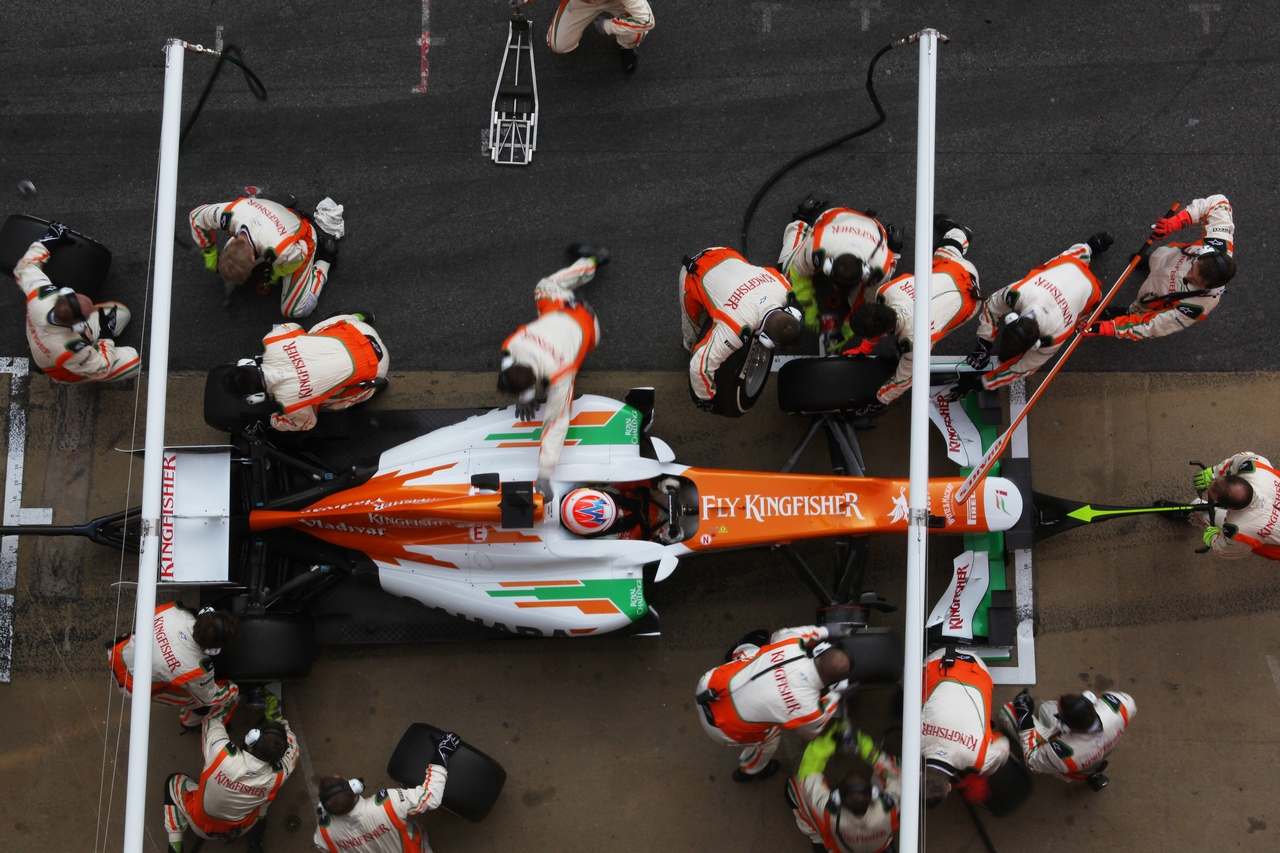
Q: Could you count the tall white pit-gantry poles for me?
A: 2